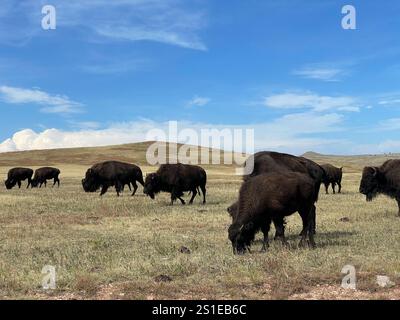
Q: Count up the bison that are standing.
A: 8